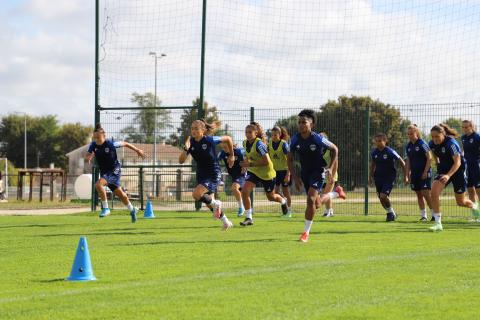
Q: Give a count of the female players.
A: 11